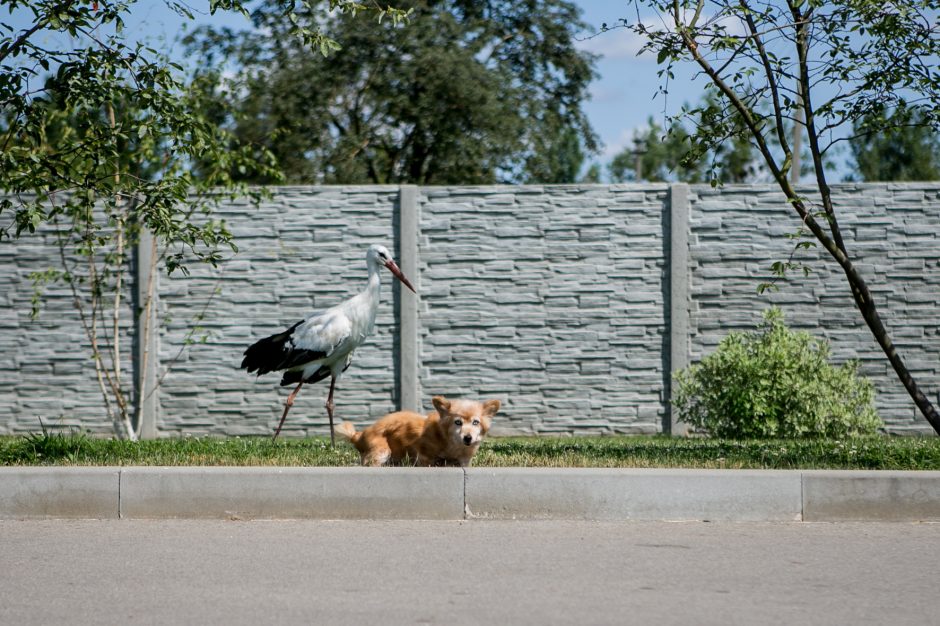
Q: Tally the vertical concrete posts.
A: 3